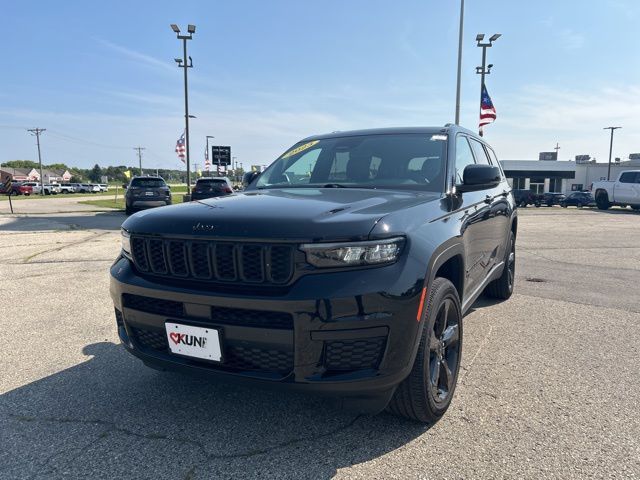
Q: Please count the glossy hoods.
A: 1